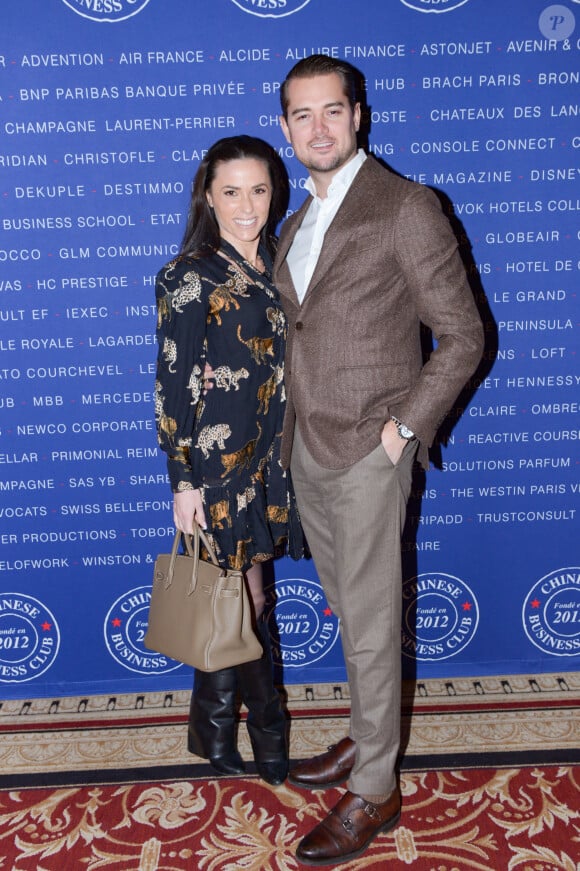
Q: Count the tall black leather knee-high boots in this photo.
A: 2